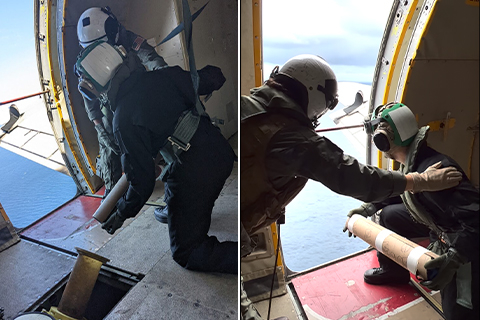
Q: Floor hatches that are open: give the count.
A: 1